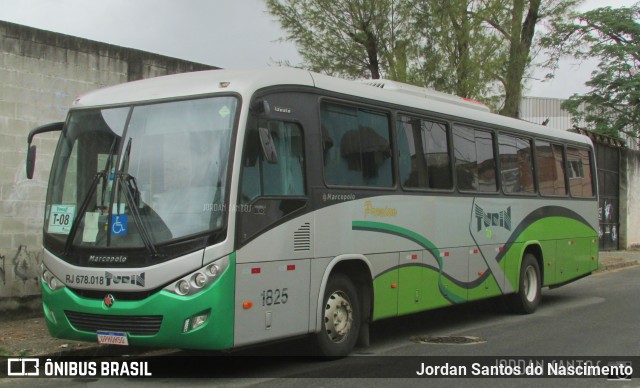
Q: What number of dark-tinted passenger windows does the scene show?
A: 6